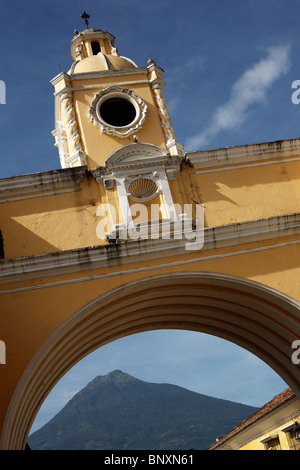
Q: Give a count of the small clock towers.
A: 1